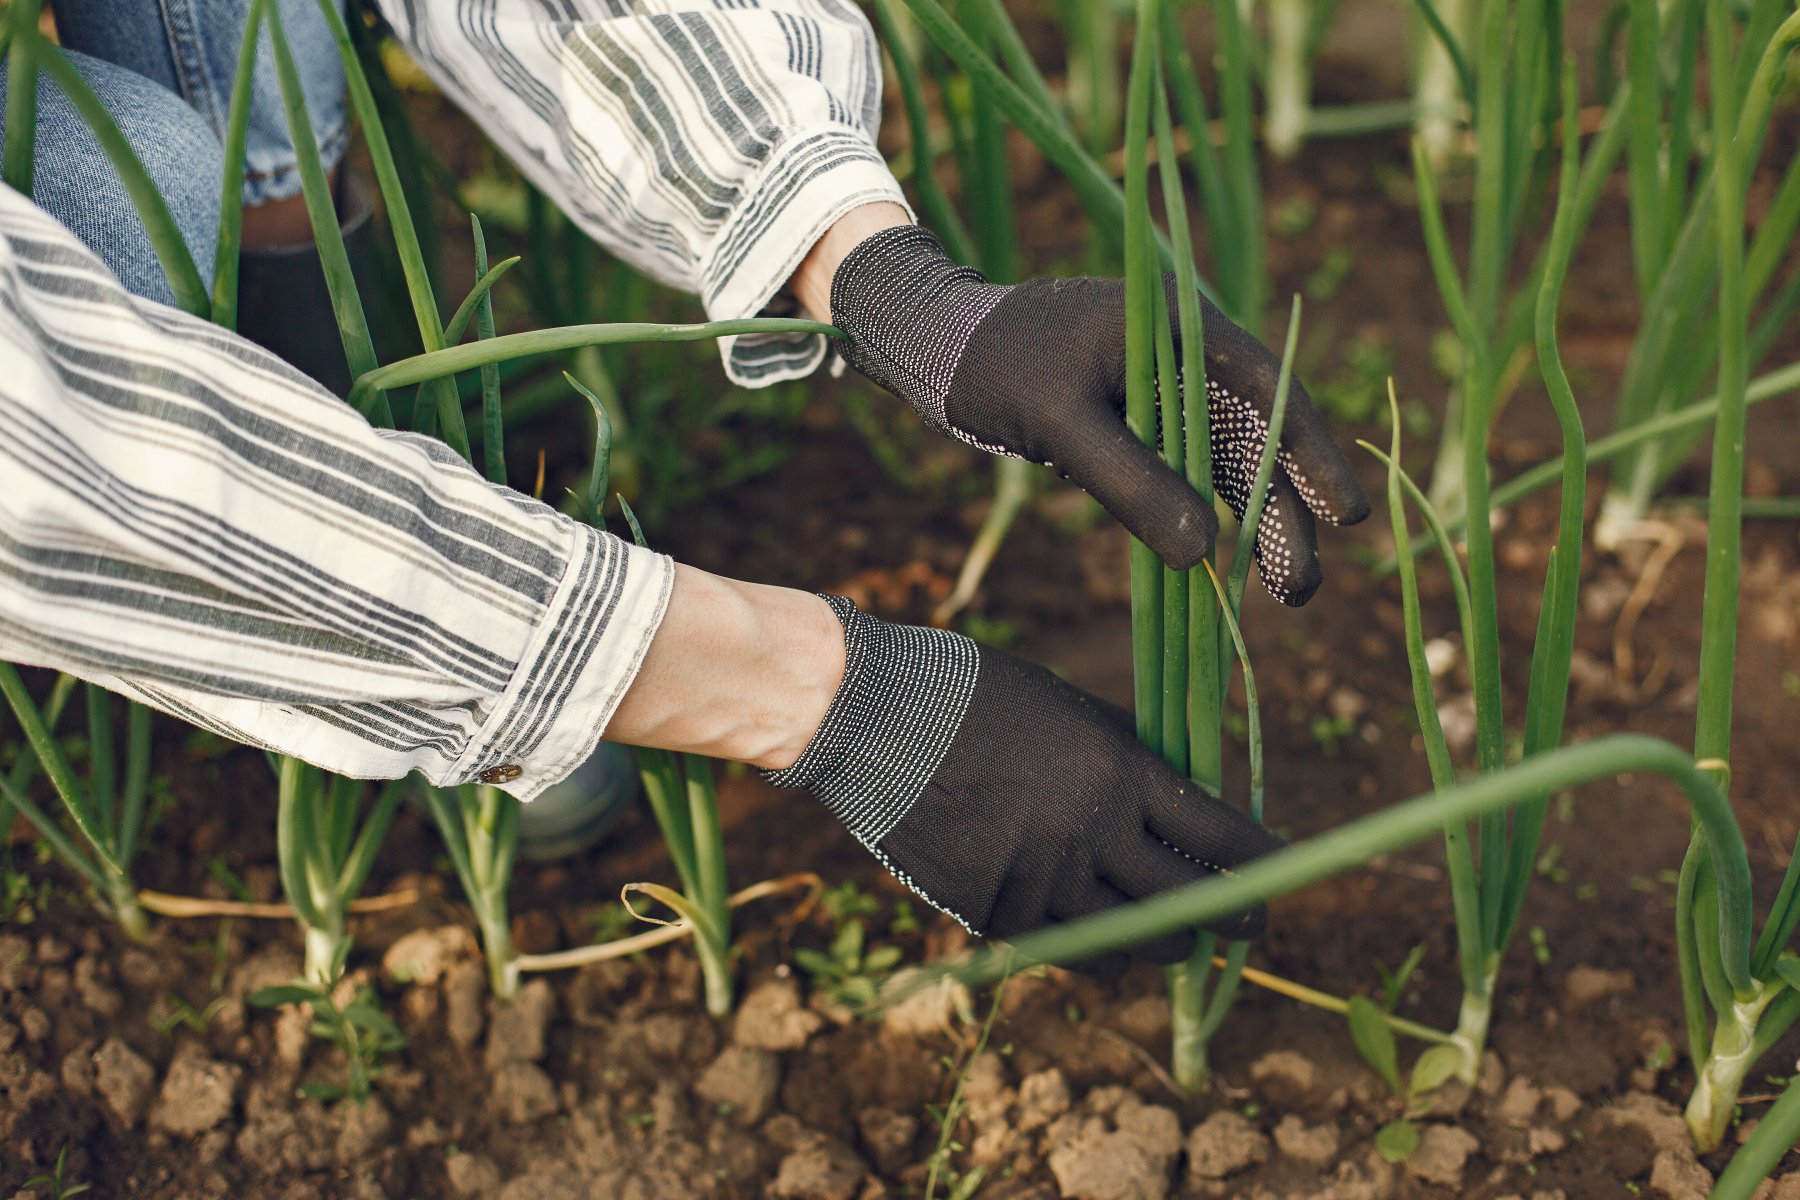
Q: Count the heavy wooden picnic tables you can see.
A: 0